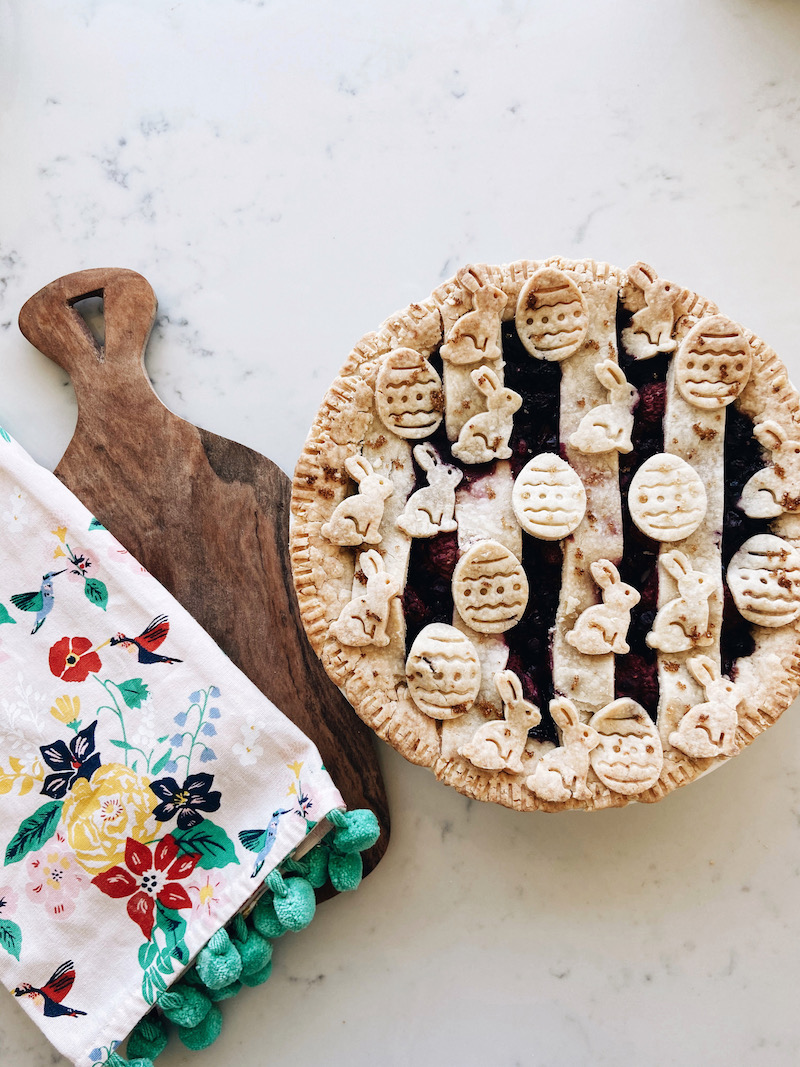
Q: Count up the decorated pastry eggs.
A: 9